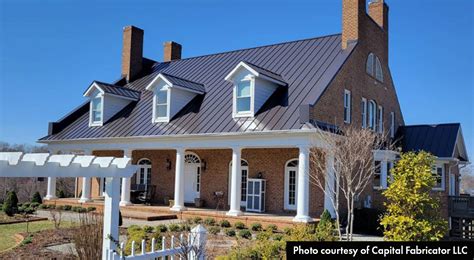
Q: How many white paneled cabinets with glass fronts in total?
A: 1